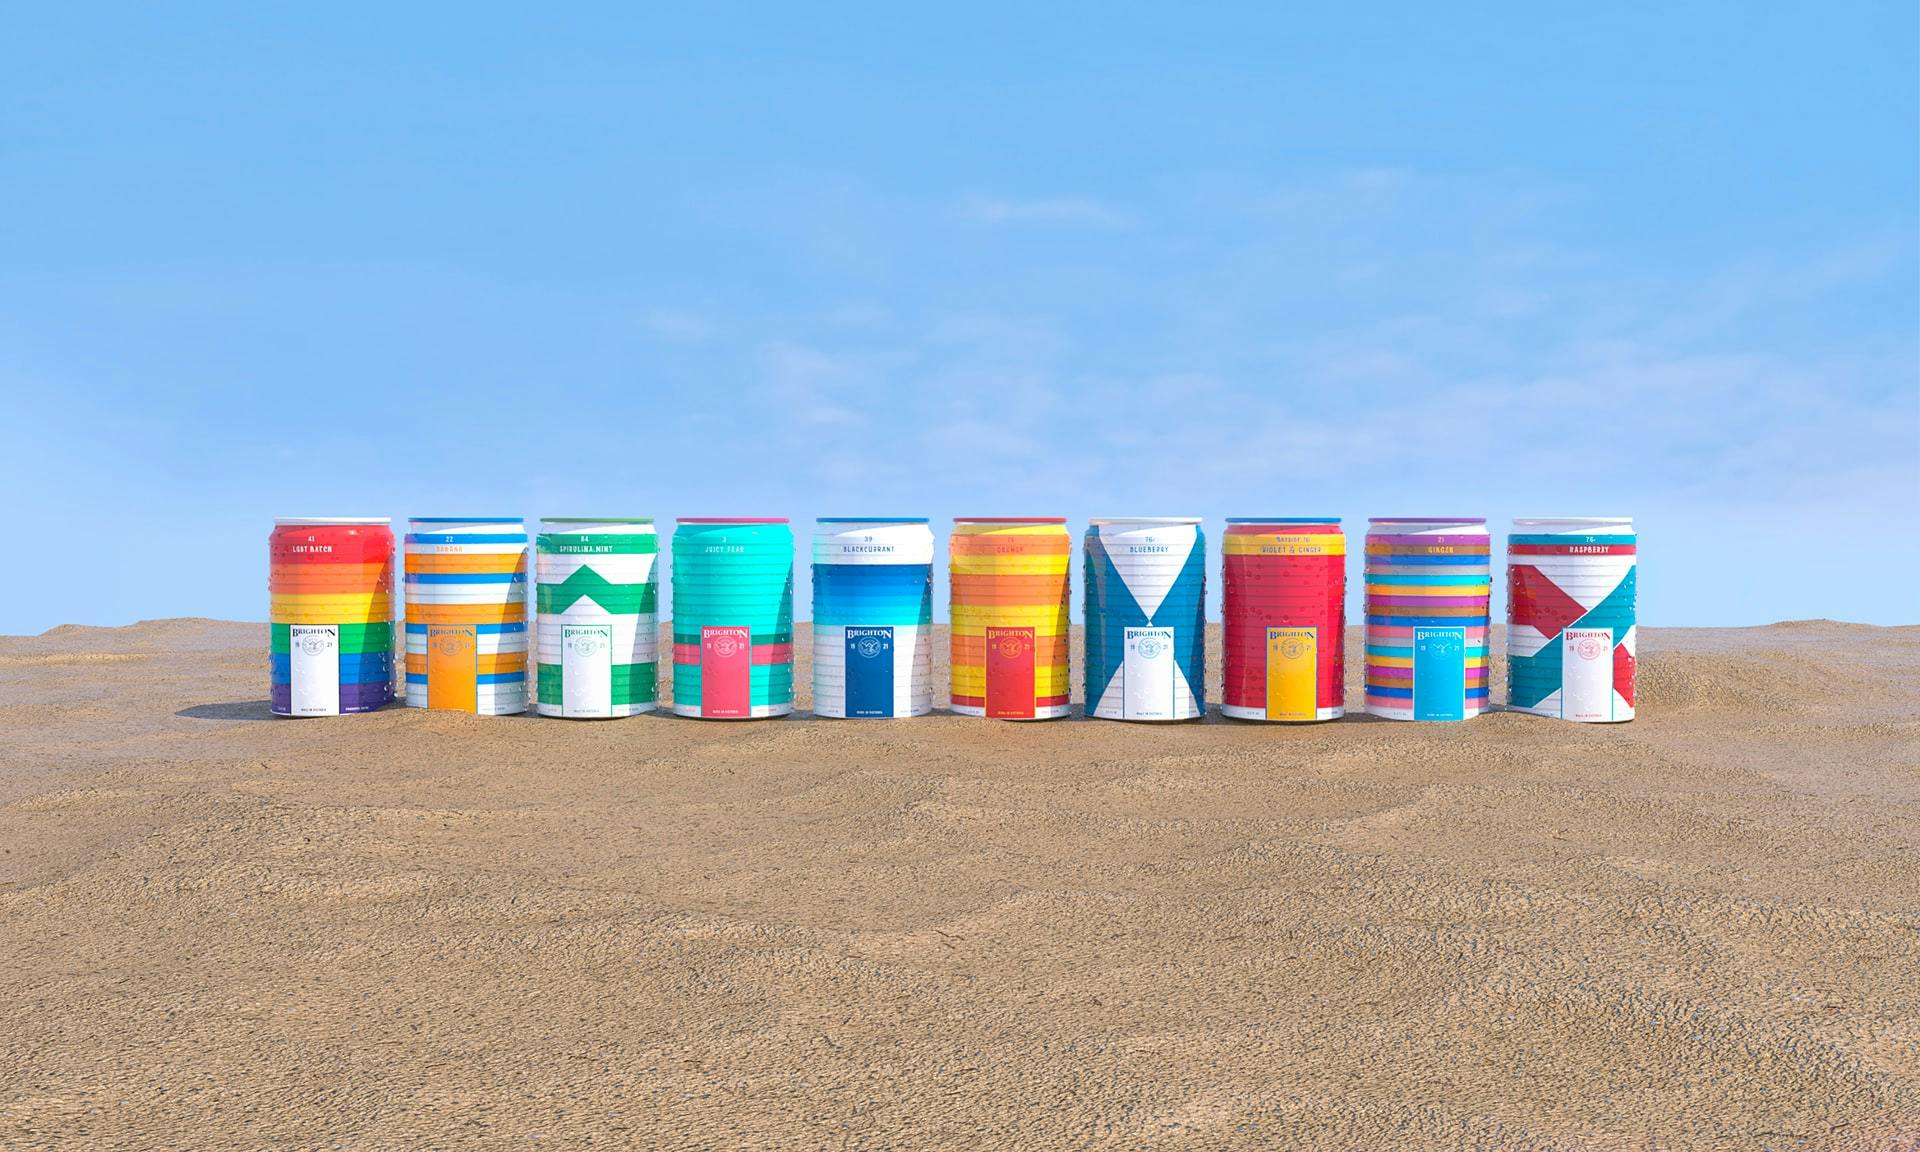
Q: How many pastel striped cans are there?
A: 1